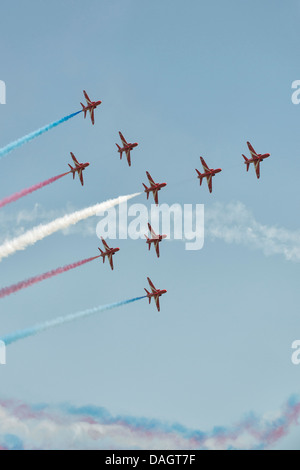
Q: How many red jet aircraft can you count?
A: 9